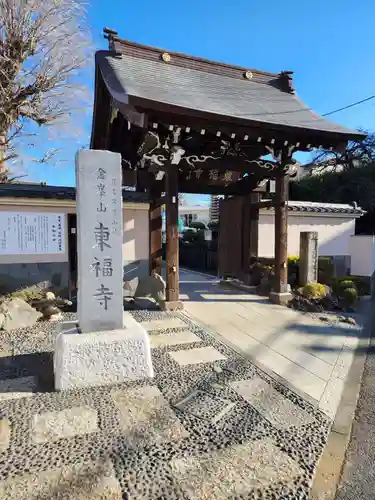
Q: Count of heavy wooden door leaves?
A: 1